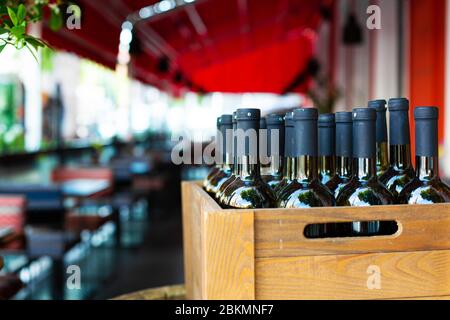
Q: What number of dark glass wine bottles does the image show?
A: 14